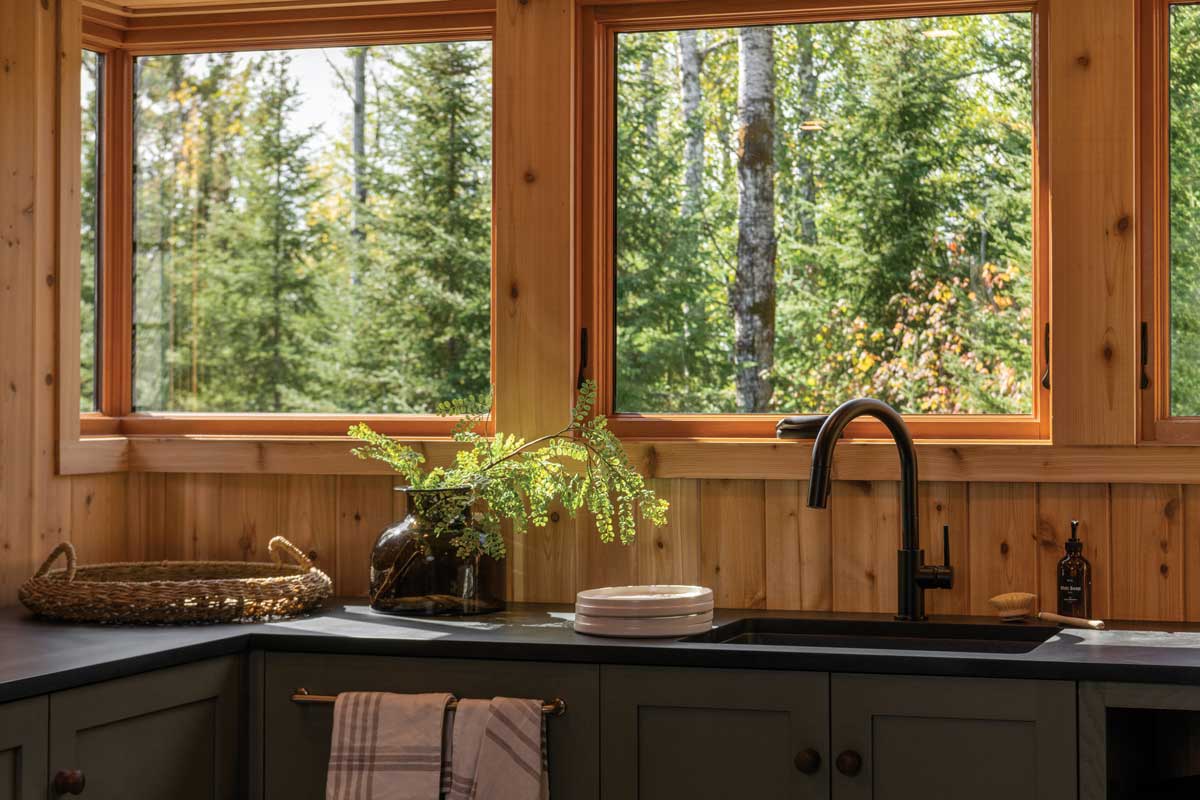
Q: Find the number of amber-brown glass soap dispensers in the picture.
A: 1